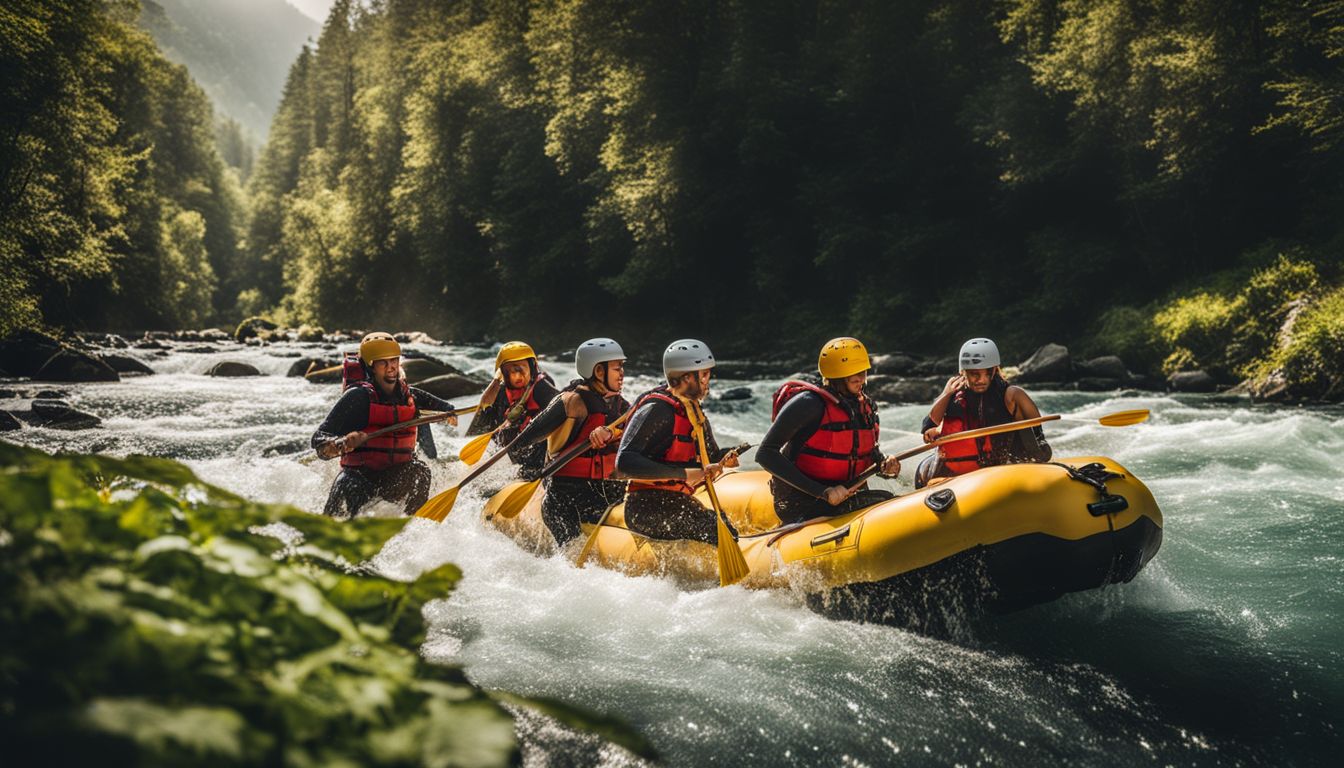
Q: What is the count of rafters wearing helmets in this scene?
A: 6